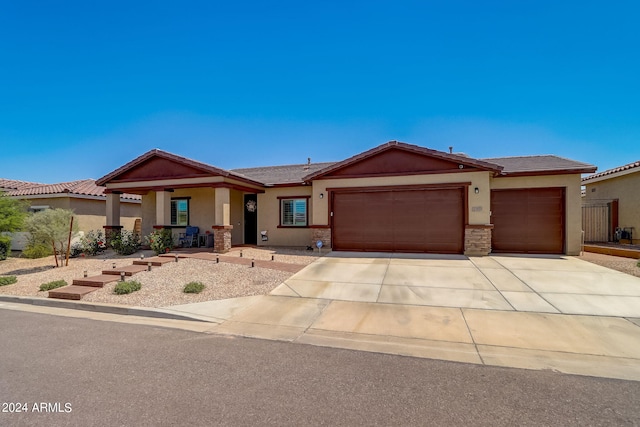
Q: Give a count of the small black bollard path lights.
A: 10